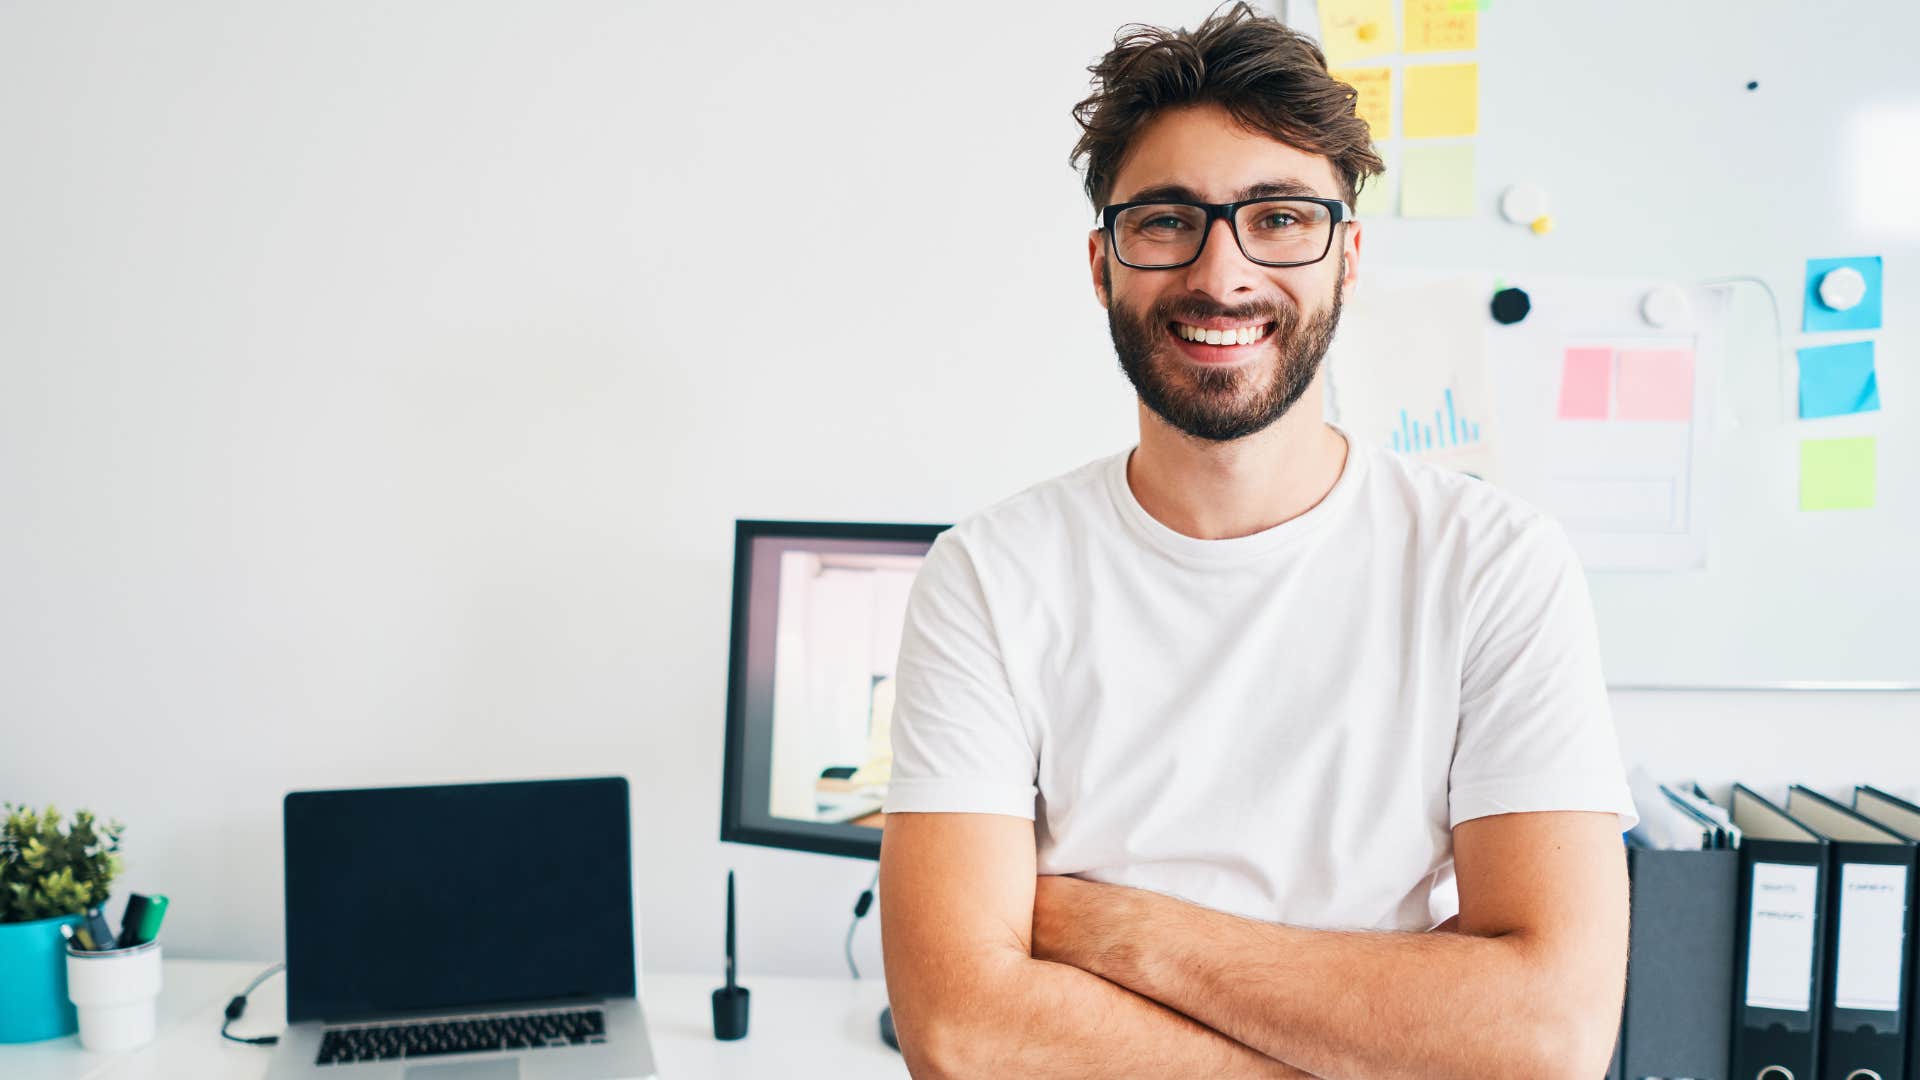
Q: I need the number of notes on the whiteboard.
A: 11